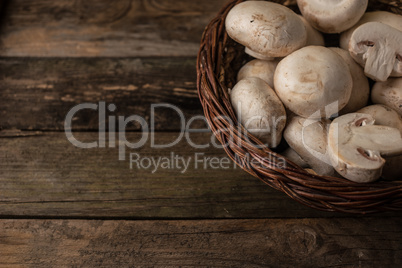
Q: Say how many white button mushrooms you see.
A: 13